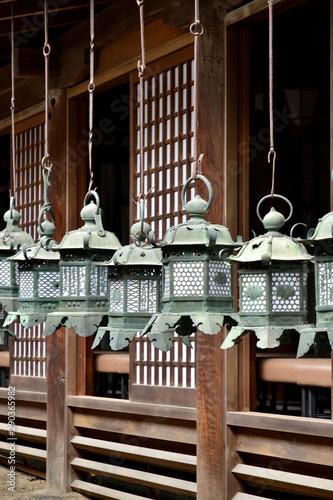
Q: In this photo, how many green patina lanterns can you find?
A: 7